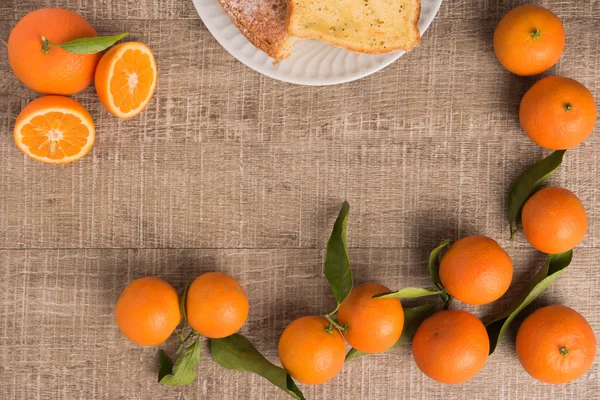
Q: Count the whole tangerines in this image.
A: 11